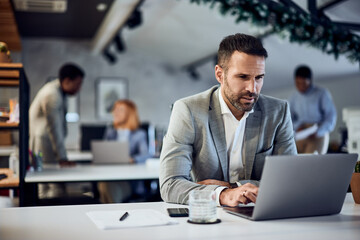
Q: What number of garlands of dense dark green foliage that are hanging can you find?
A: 1